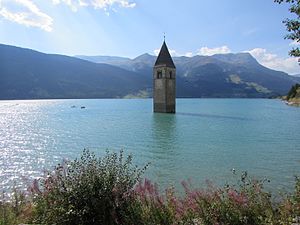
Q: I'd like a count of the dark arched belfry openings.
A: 2